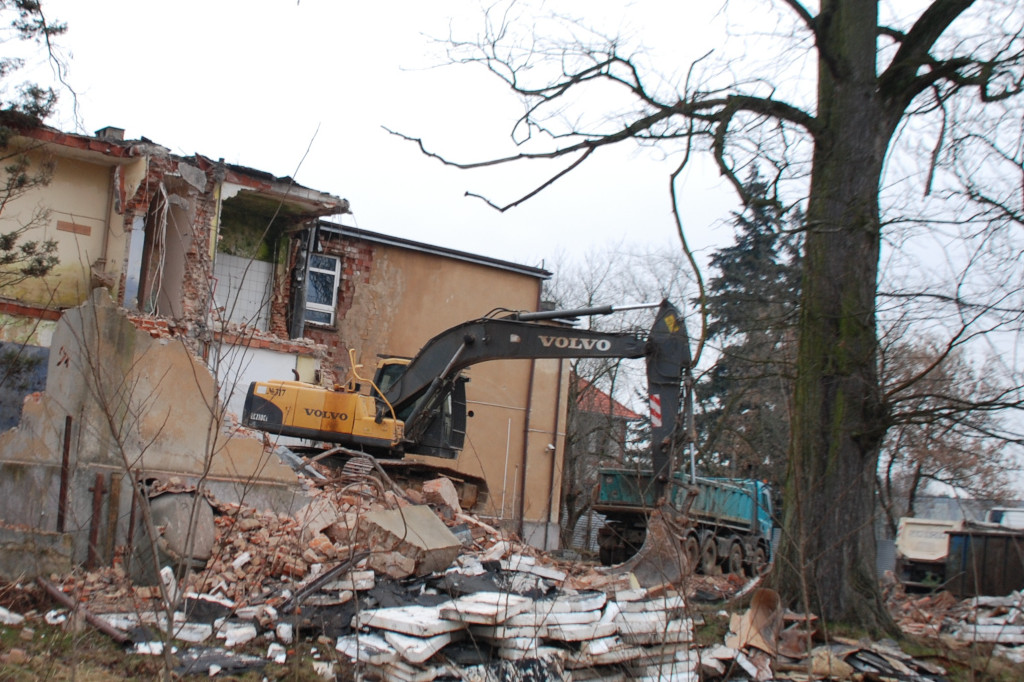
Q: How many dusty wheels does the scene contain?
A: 4